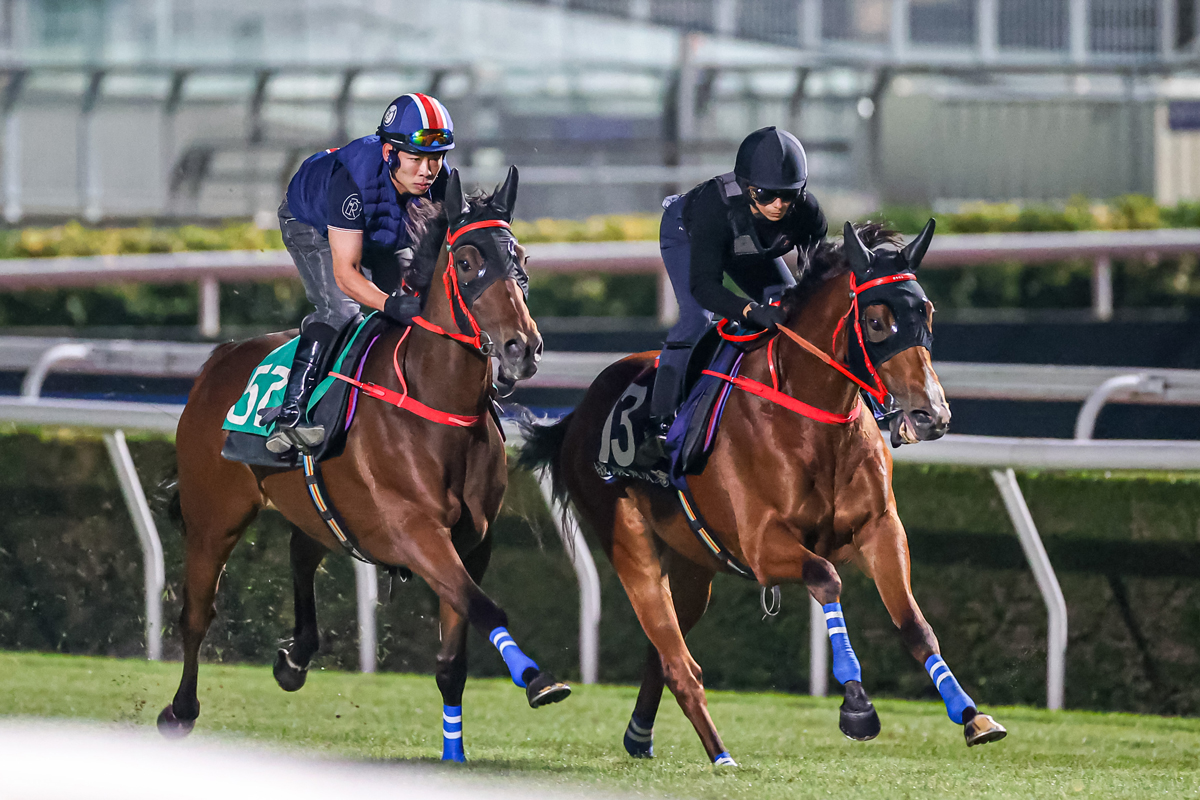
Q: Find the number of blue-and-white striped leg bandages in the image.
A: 6